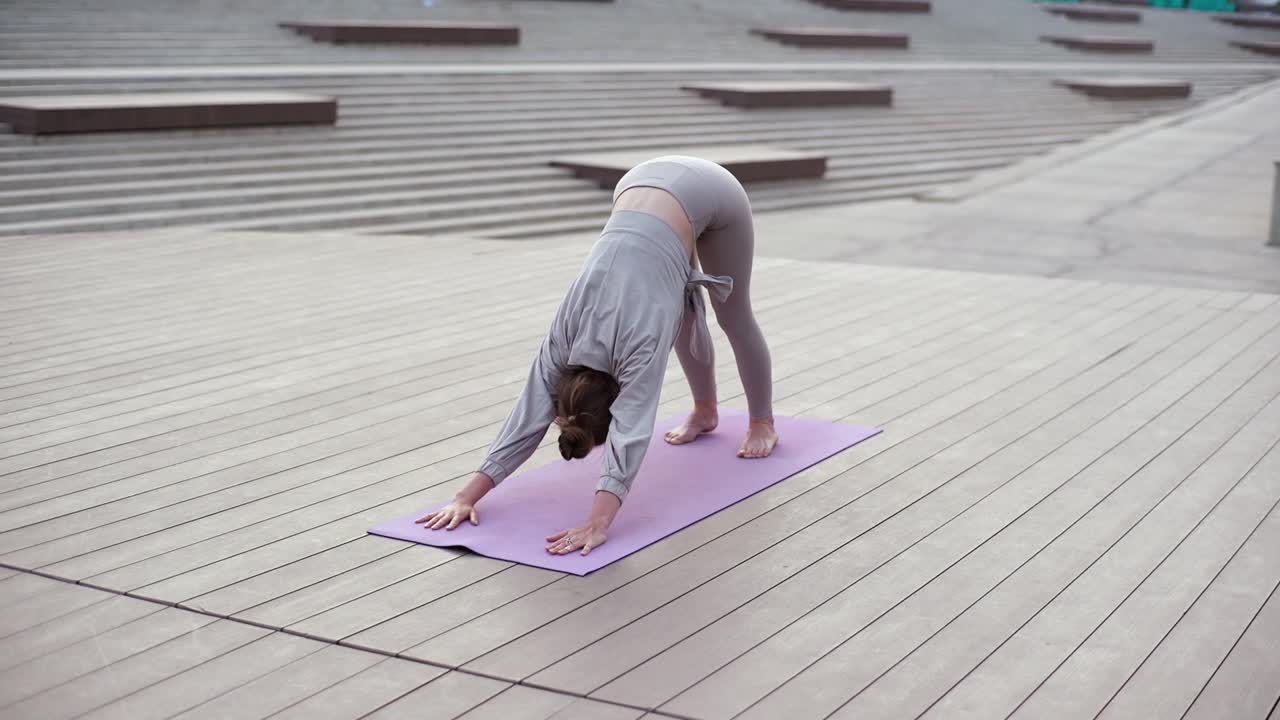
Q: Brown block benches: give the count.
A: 11